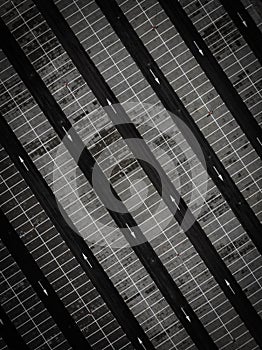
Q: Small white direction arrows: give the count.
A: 14